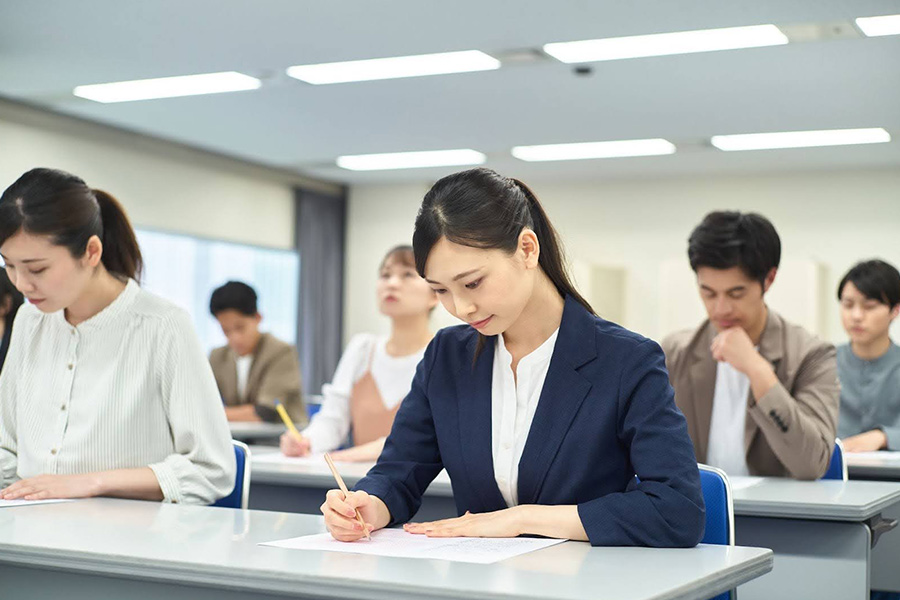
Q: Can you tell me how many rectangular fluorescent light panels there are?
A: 7